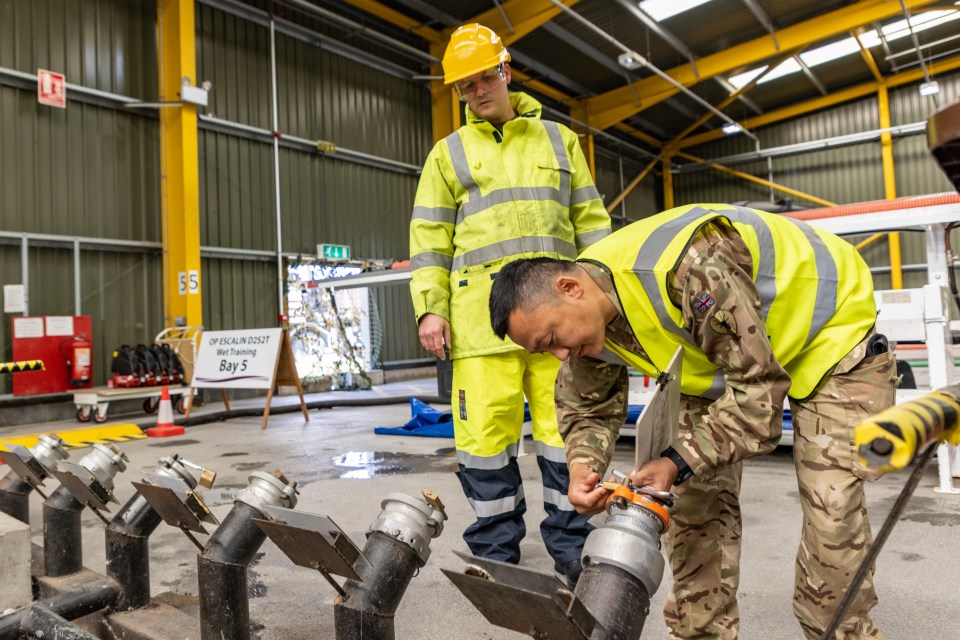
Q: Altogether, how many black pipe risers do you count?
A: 6